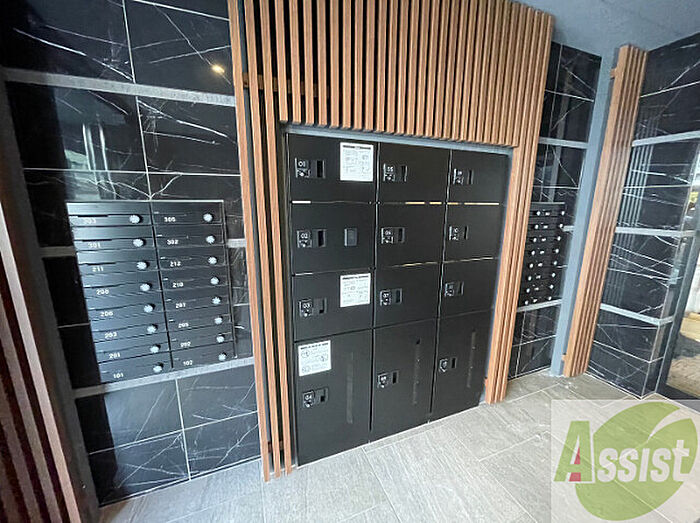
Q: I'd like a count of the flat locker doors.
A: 12